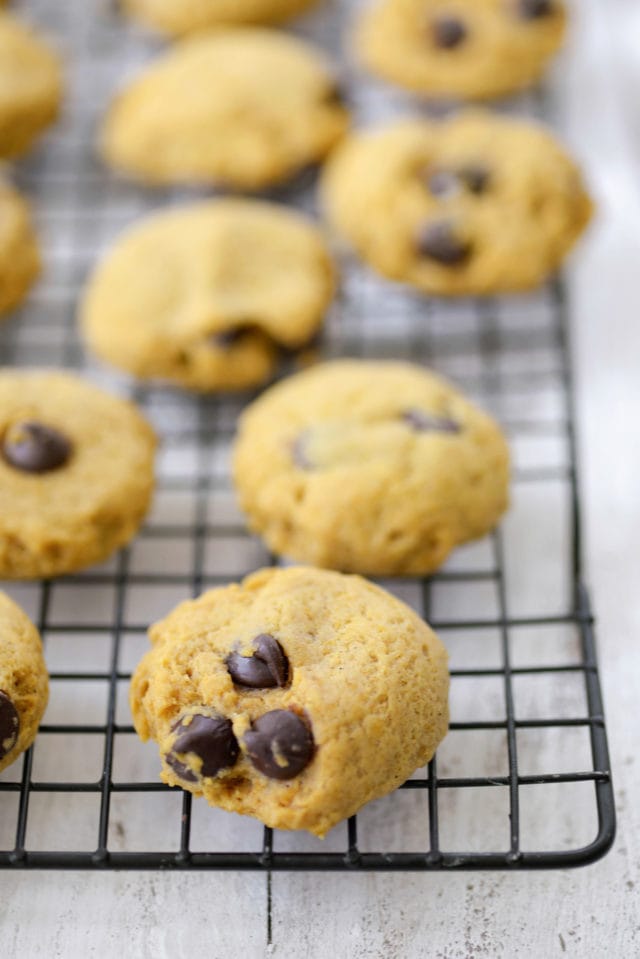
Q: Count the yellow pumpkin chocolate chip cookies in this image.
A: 11